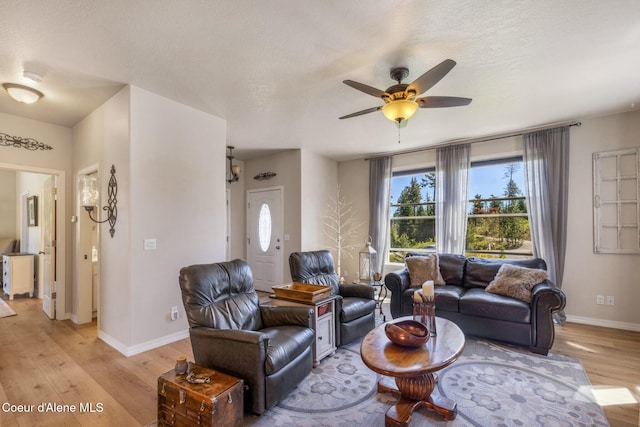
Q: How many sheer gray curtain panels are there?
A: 3